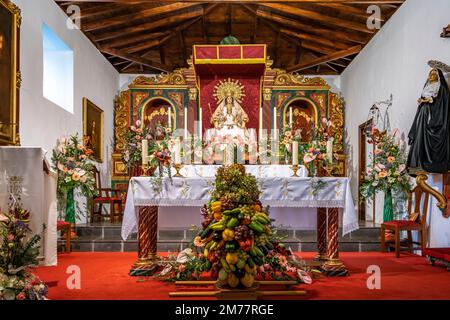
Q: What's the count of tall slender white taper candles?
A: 6